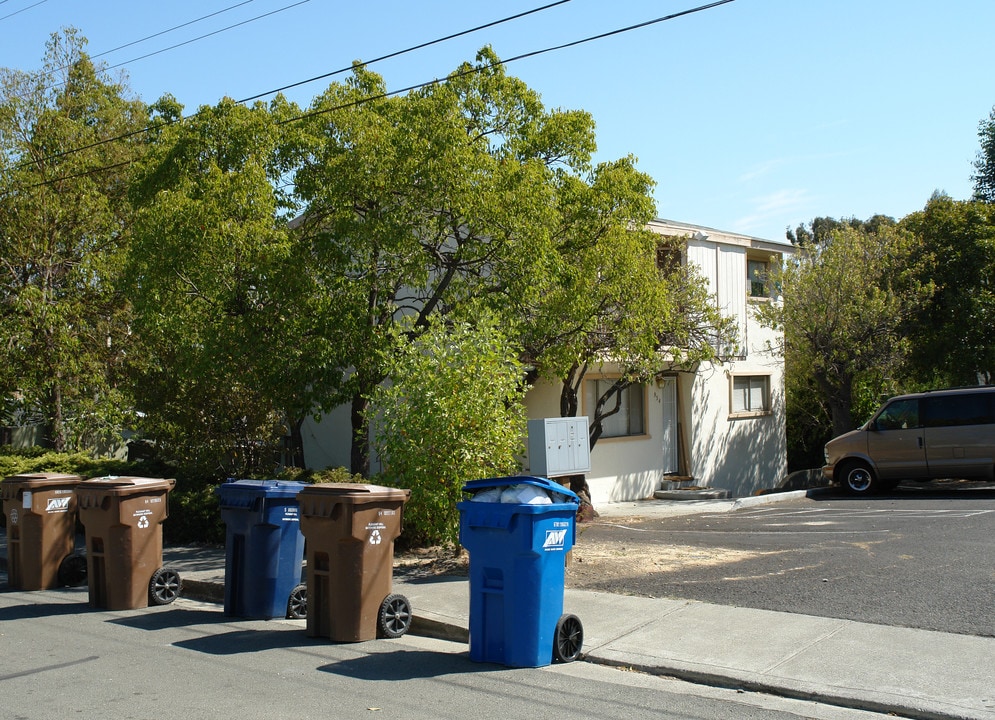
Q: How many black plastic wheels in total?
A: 5